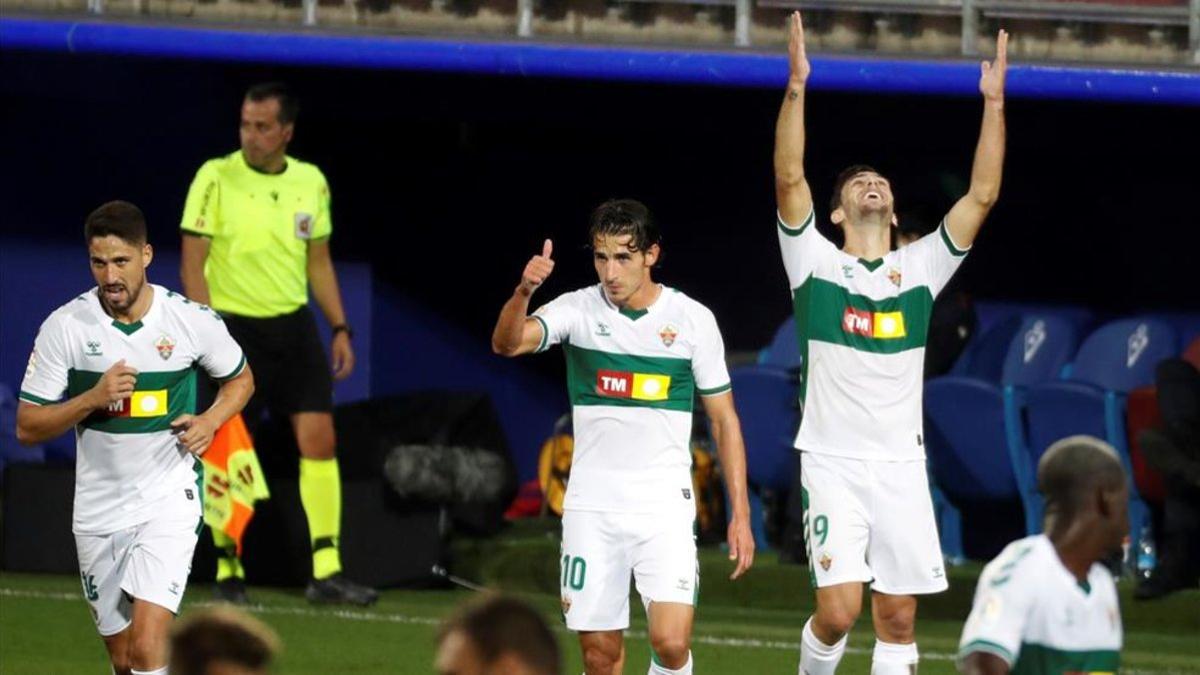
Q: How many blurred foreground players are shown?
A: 3